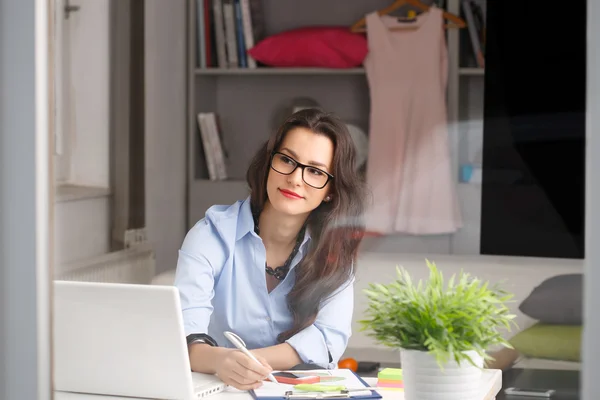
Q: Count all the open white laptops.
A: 1